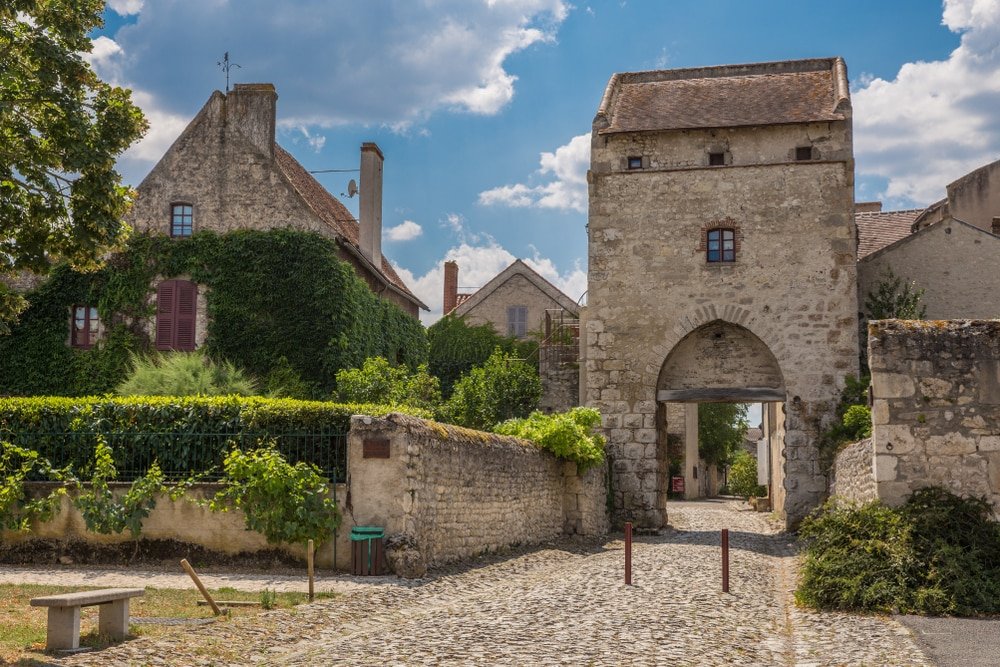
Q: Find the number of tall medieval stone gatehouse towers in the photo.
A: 1